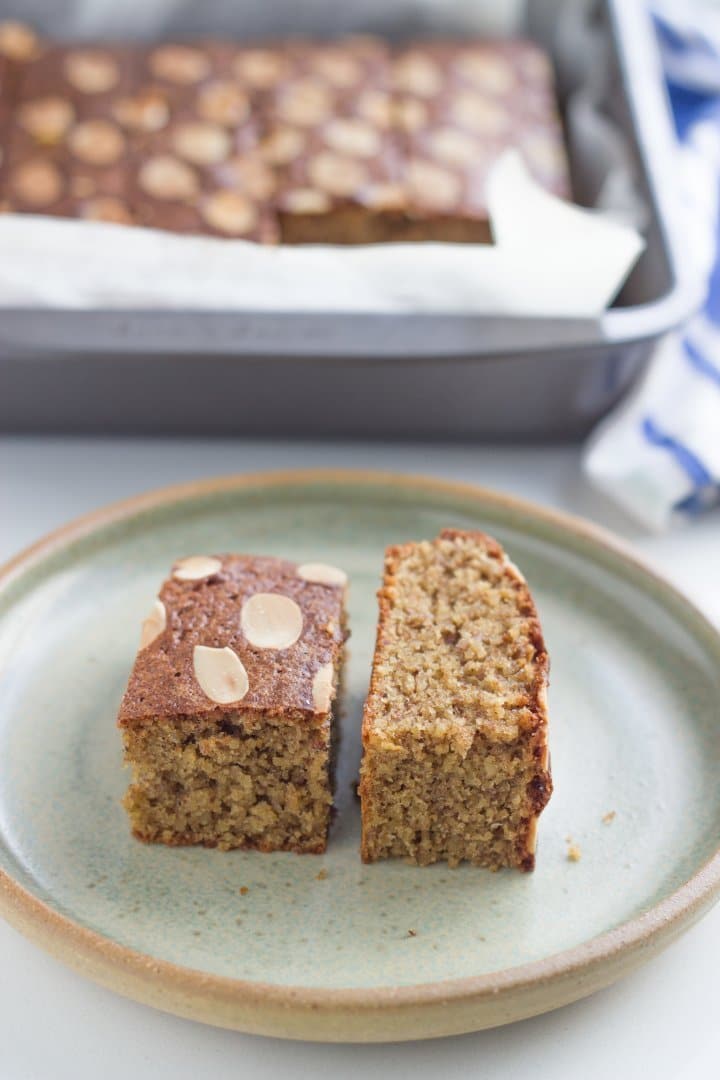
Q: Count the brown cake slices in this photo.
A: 2